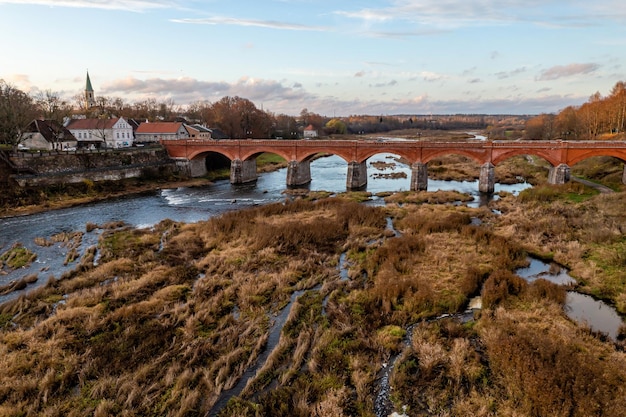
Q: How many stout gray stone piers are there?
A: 6